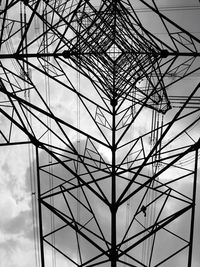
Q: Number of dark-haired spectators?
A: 0